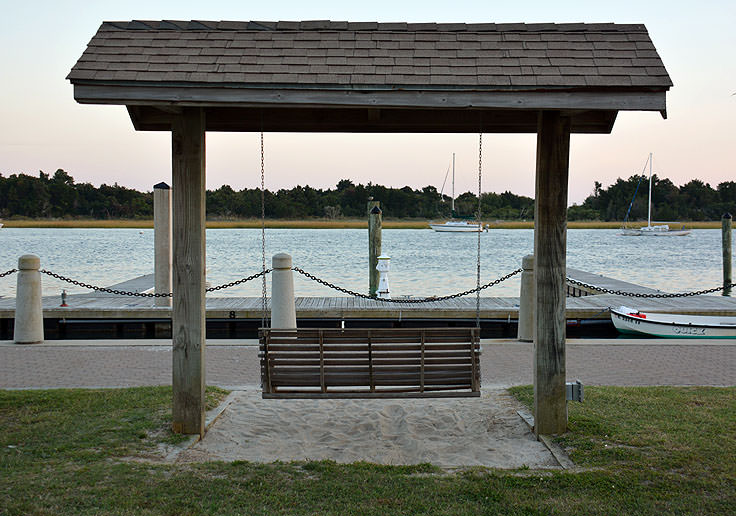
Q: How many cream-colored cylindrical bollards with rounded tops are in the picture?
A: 3